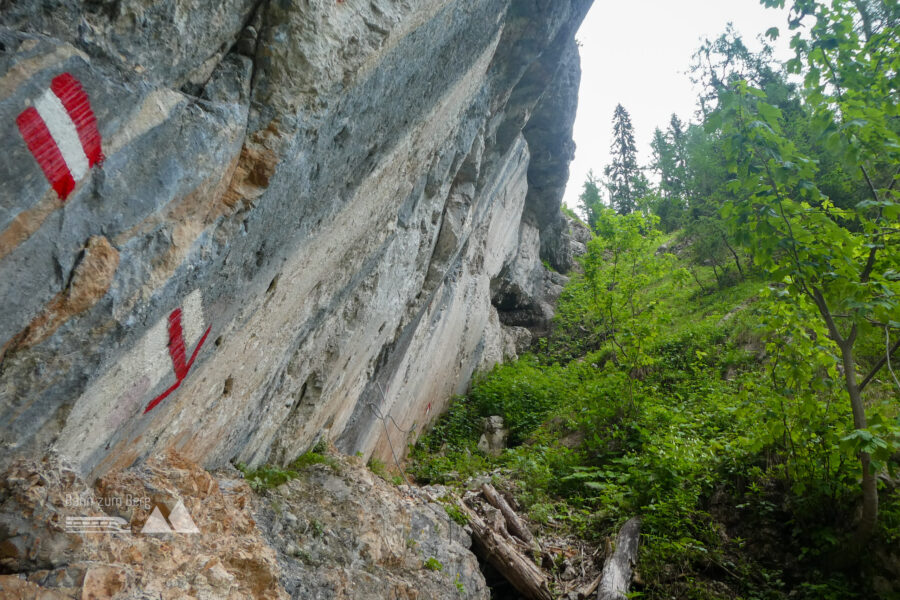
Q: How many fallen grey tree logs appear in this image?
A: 3